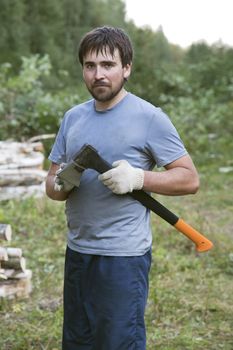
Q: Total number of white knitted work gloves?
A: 2